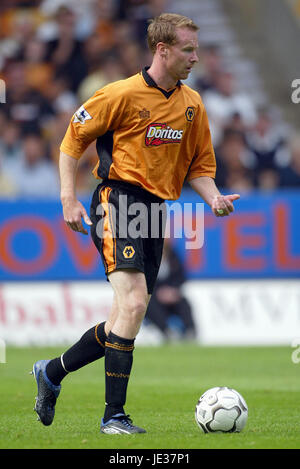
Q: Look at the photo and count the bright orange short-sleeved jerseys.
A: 1